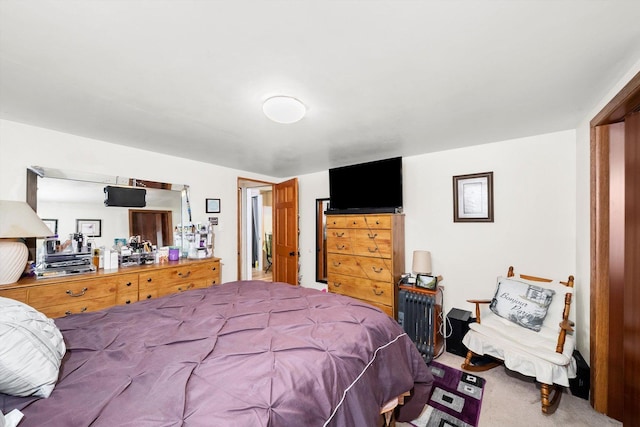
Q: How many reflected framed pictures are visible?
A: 2